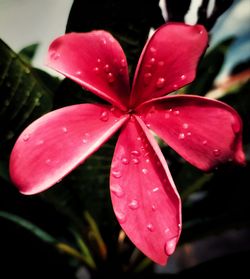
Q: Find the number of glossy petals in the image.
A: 5